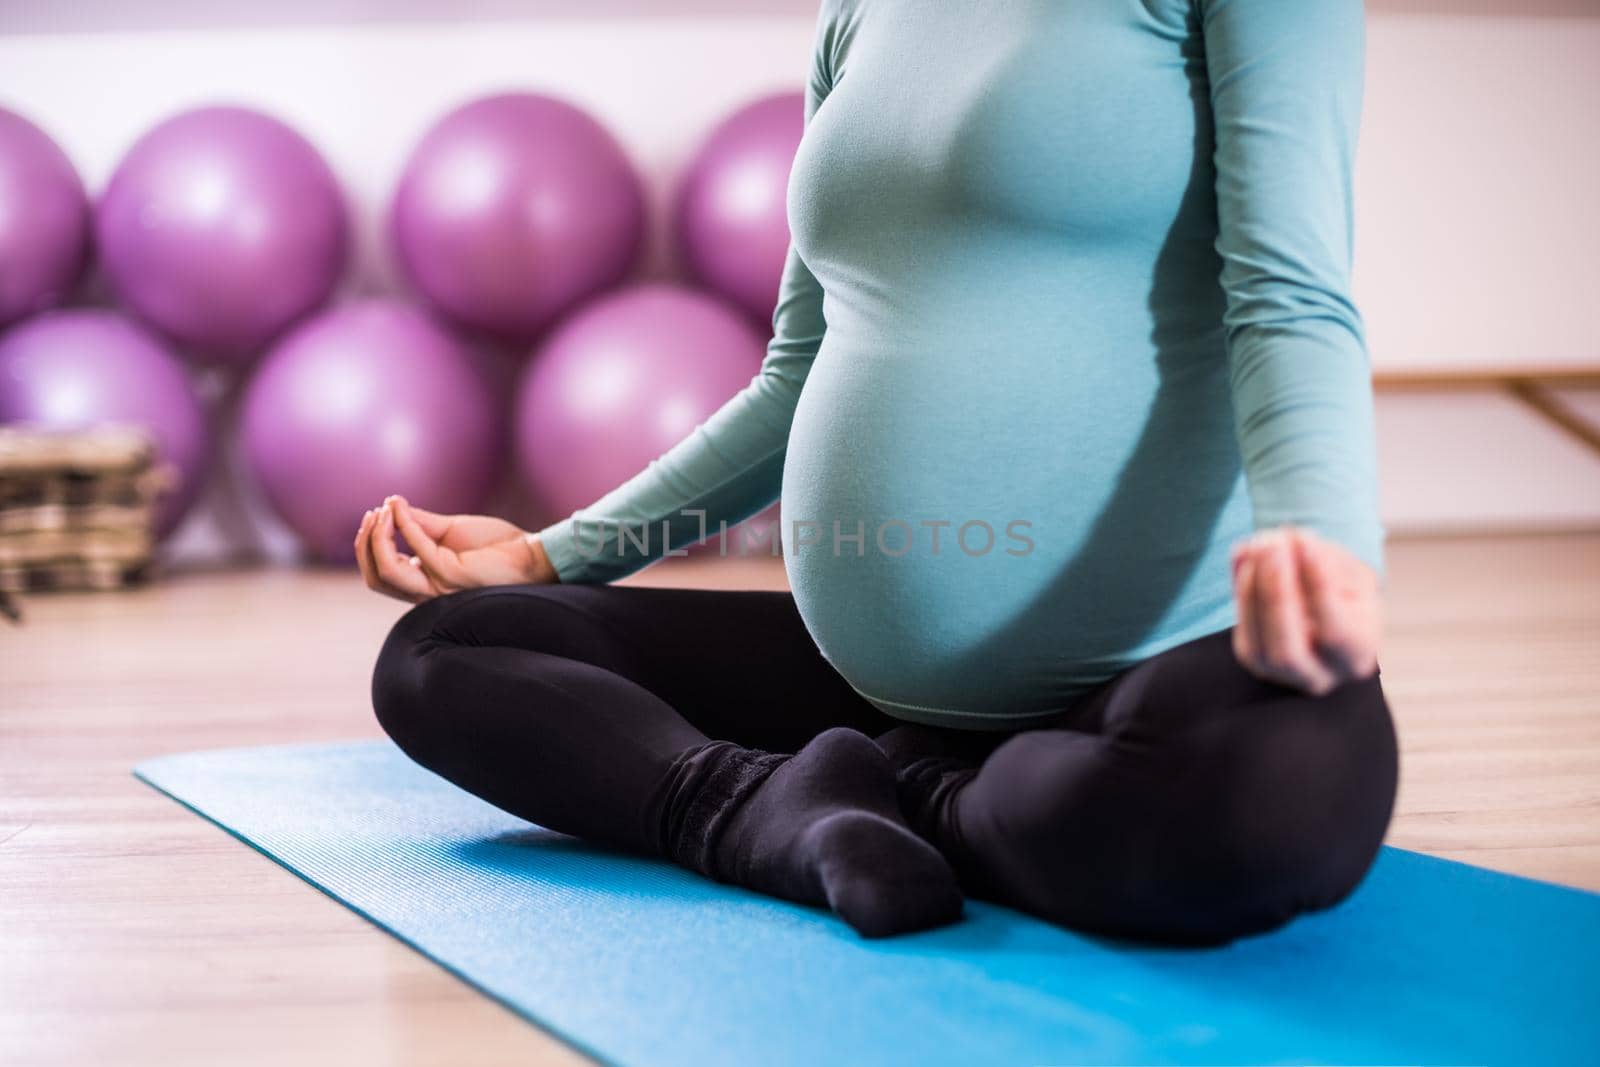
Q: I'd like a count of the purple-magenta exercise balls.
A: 7